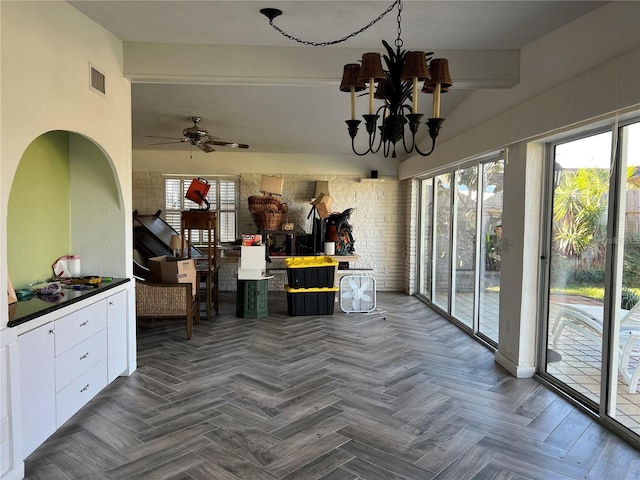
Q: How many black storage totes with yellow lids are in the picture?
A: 2